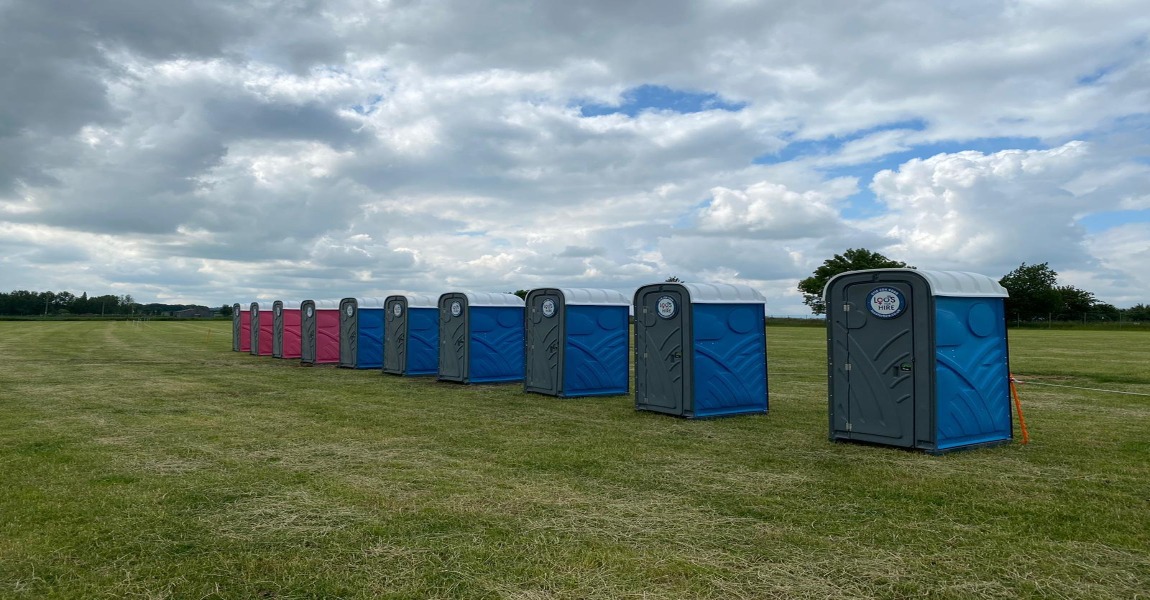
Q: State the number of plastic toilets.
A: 10